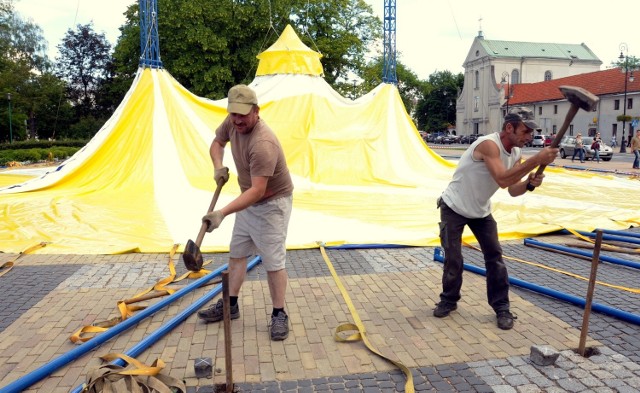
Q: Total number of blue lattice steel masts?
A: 2